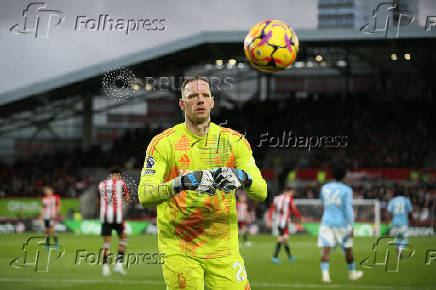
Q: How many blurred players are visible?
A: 6